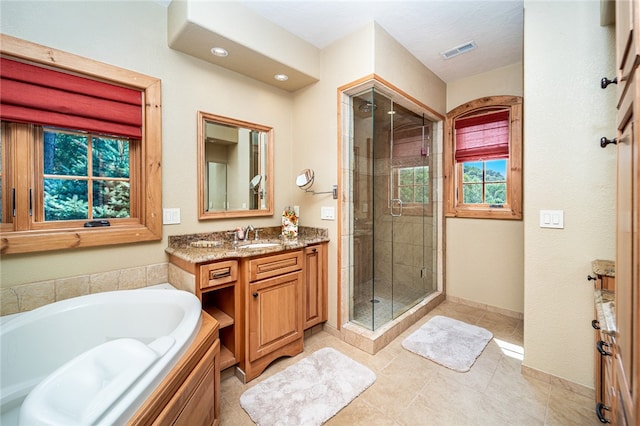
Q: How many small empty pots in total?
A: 0